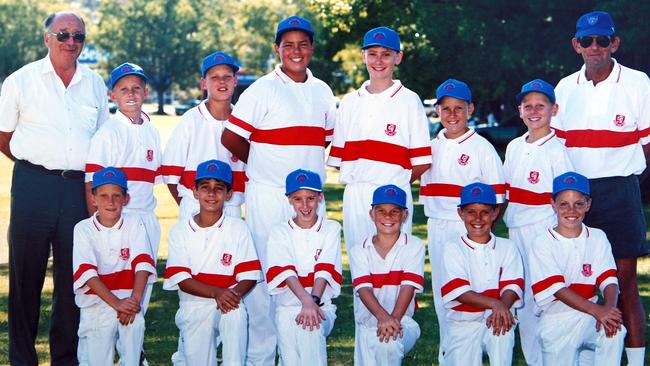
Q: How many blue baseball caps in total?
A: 13